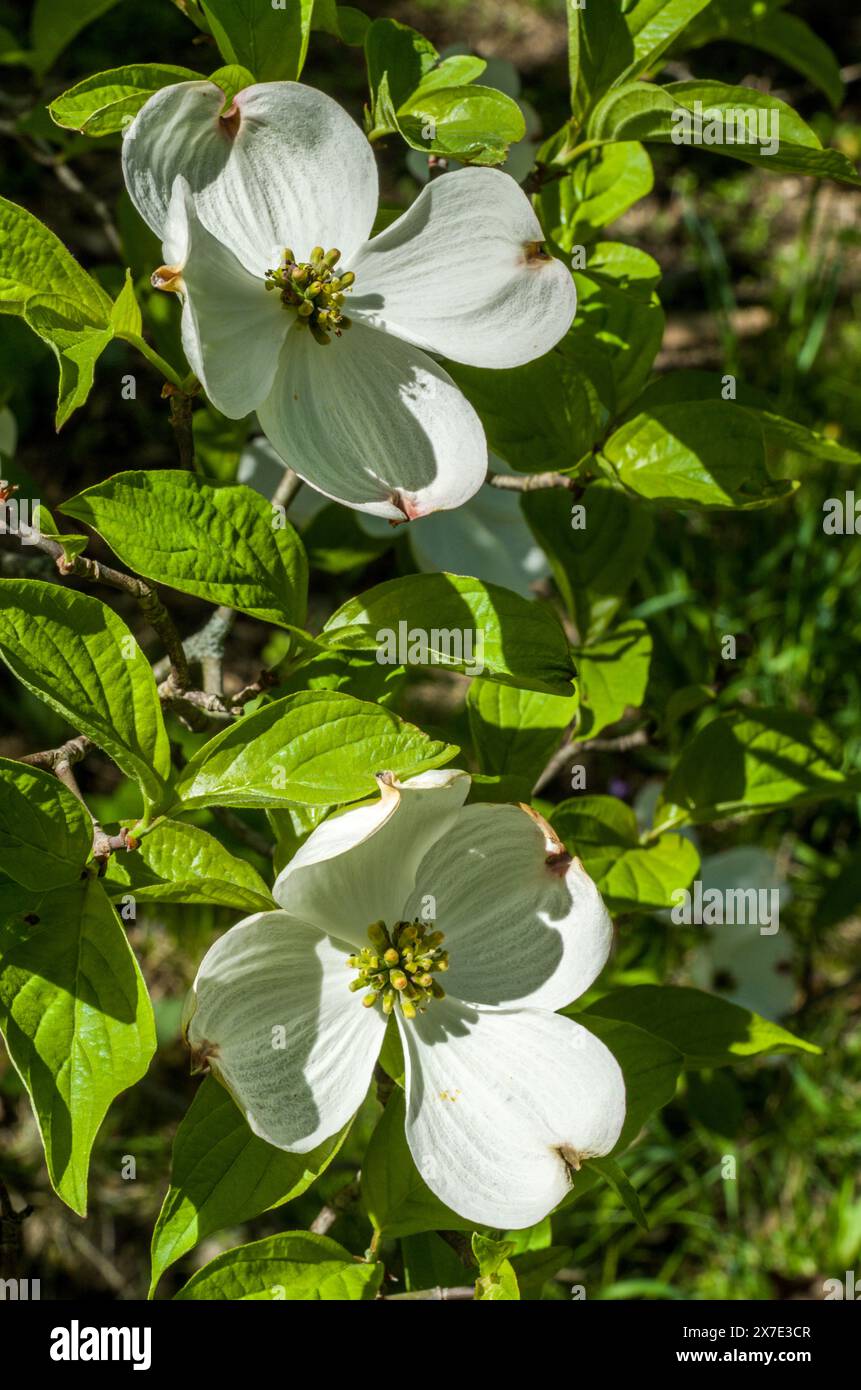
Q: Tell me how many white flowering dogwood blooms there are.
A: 2